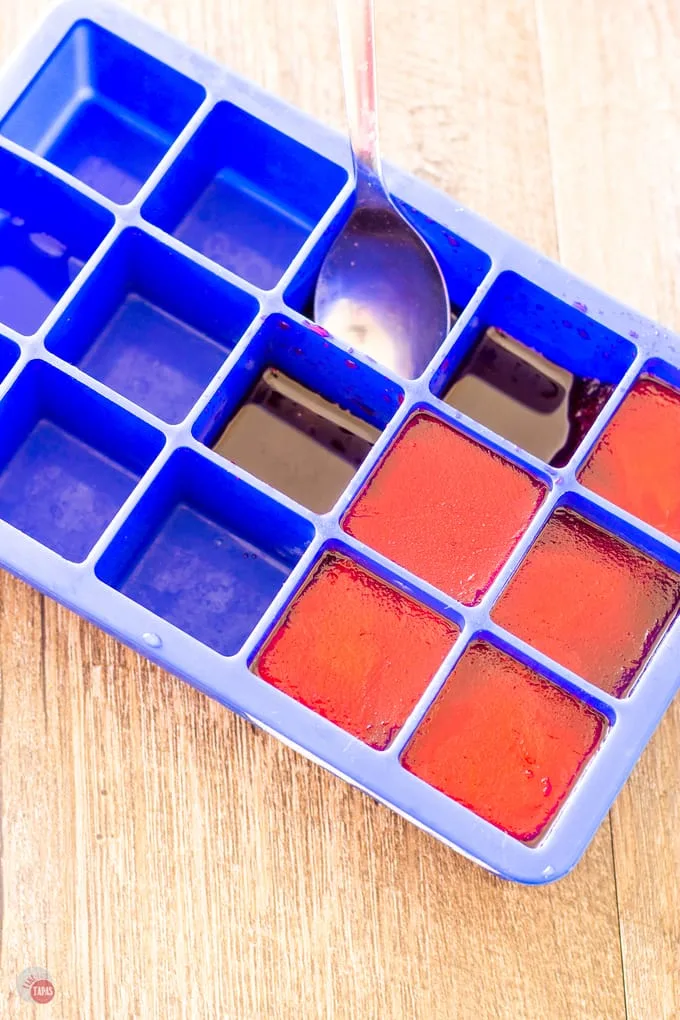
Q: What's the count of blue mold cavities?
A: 15